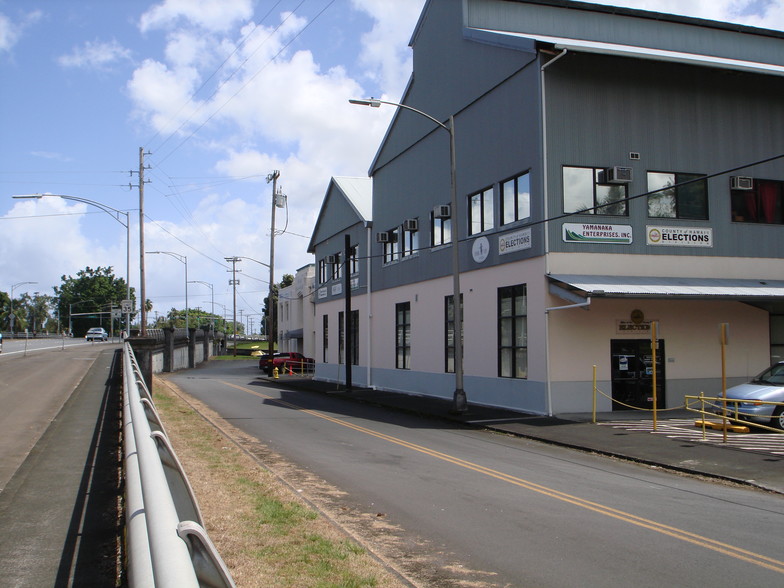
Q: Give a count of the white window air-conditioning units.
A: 6